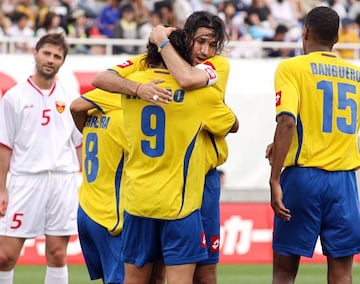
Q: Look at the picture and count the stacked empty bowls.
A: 0